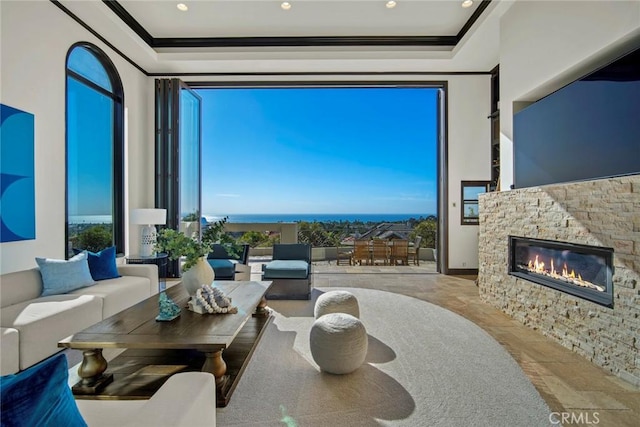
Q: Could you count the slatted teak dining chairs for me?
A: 5